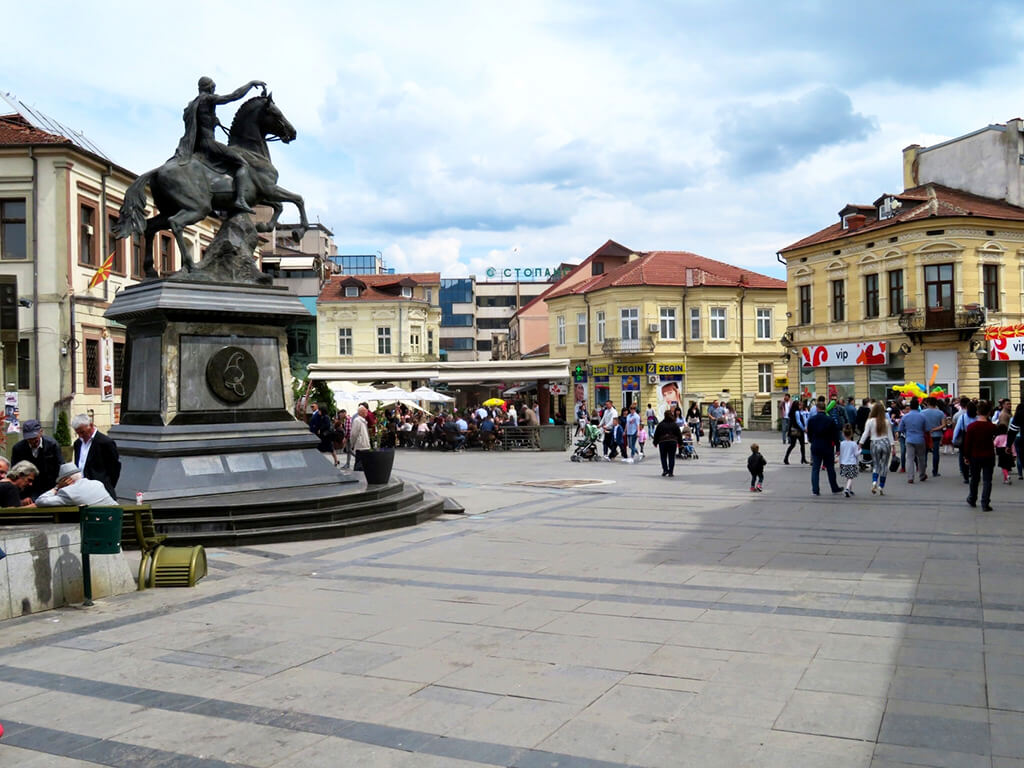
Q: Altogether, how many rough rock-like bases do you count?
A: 1